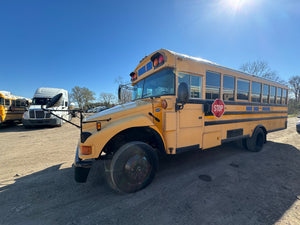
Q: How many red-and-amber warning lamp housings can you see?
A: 2